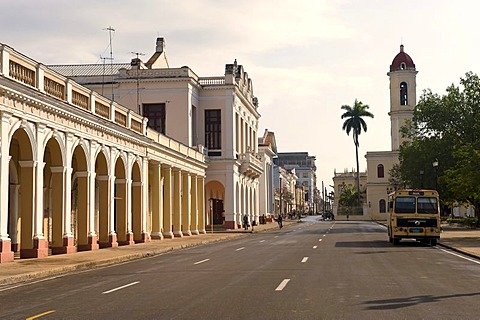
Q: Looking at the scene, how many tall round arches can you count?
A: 6